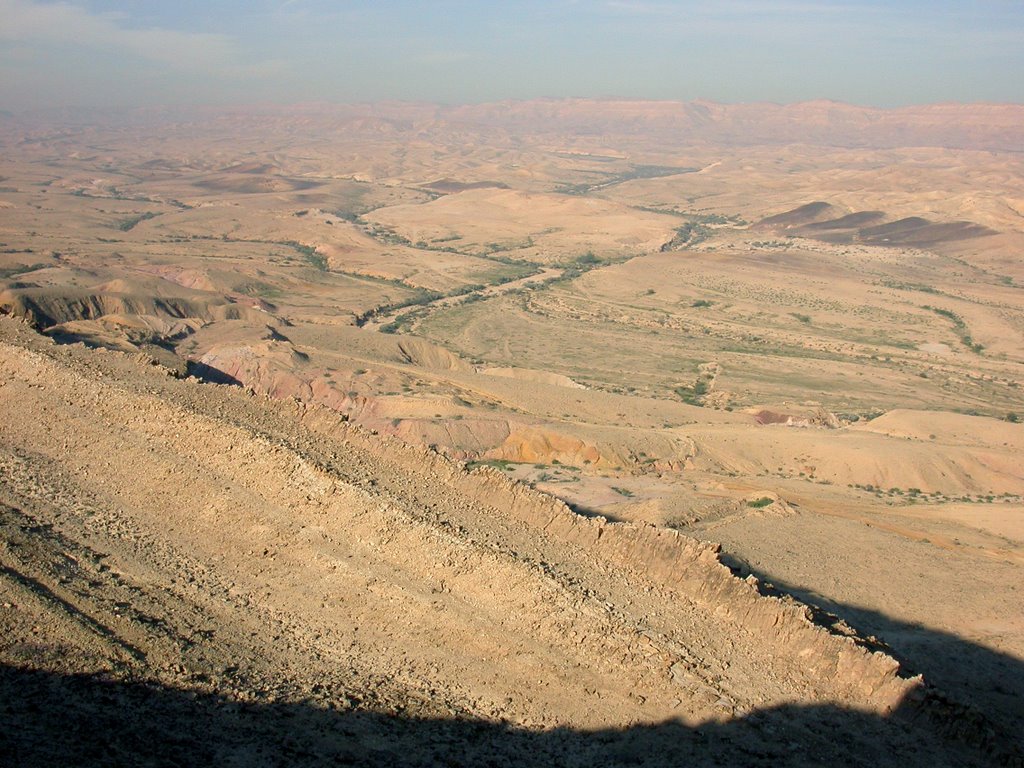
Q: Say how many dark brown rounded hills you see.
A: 4